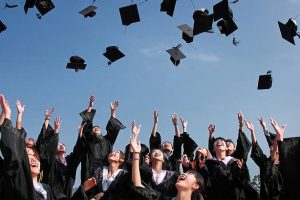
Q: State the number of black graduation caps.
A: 15